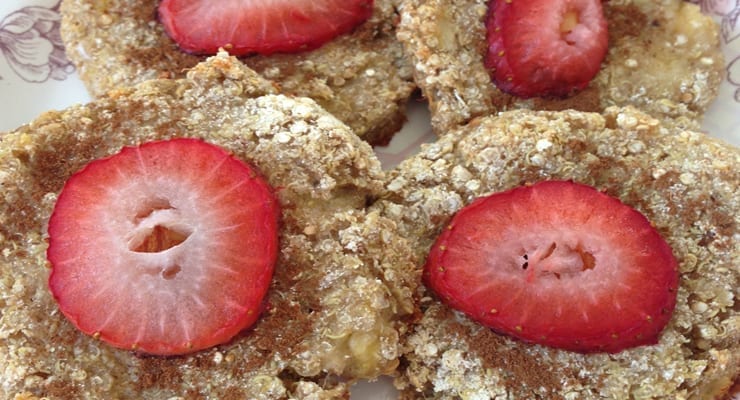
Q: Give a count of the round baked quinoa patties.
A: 4